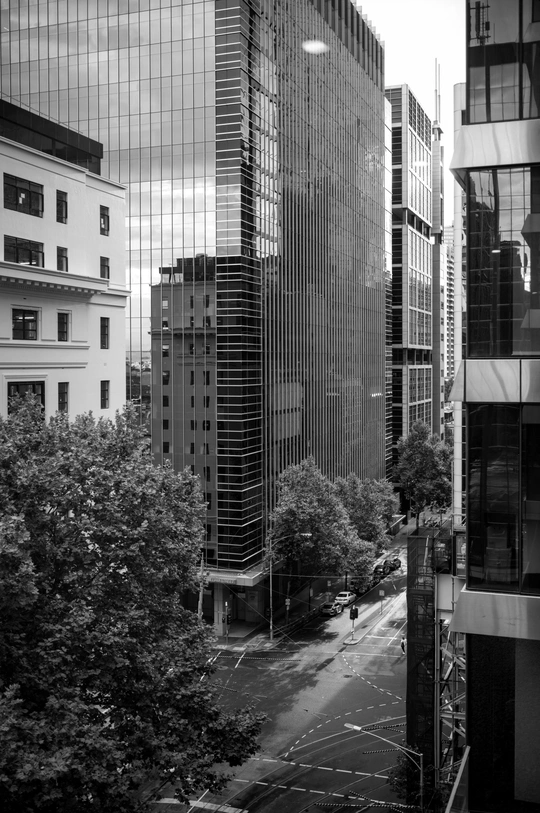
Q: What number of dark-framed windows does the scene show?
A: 12